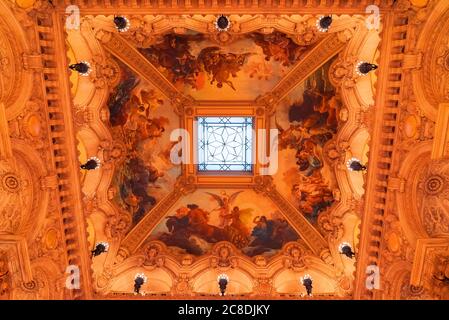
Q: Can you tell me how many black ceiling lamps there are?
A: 12